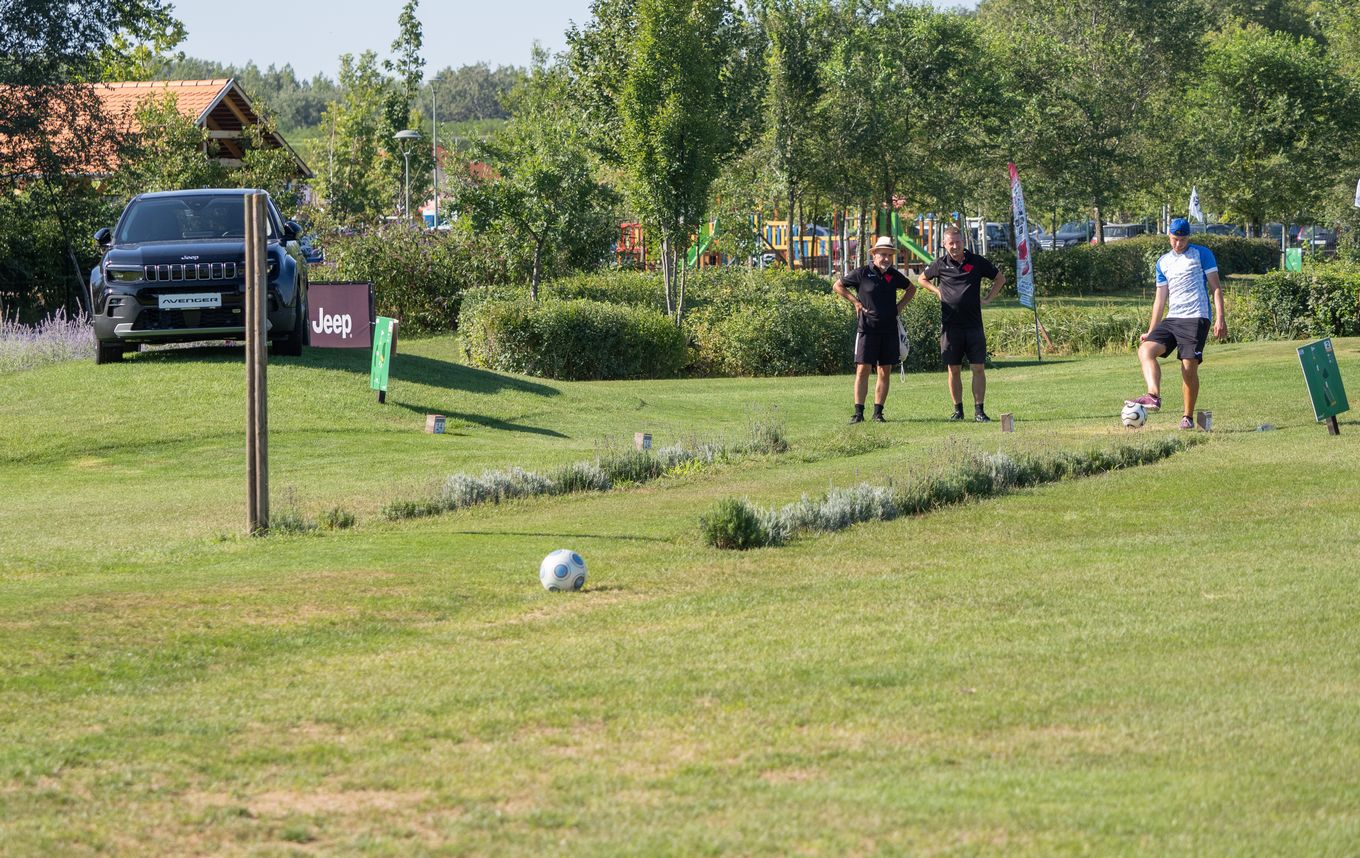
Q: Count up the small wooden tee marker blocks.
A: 4